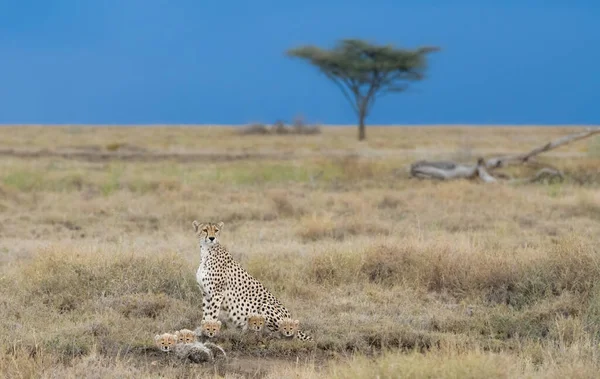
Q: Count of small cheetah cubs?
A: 5